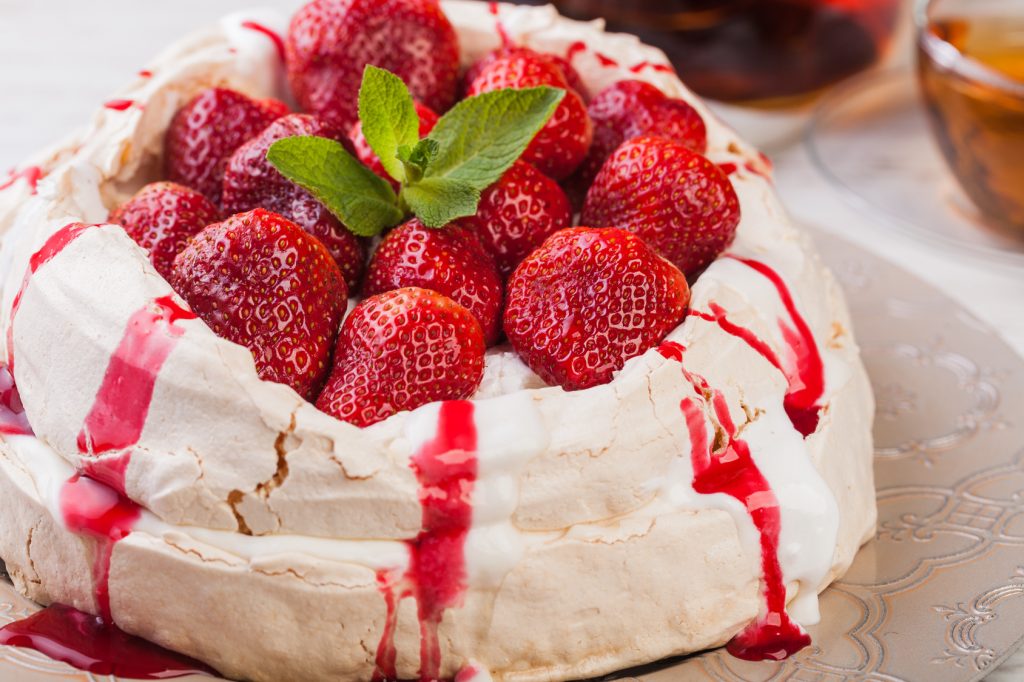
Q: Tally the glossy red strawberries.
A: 14